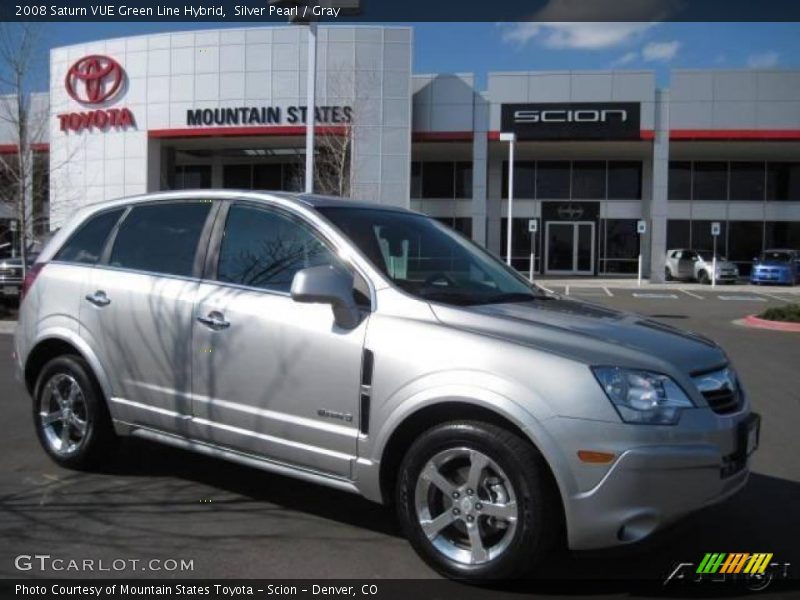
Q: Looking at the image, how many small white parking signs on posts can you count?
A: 3